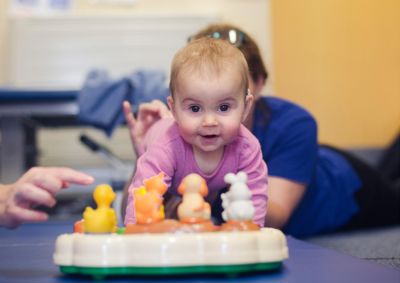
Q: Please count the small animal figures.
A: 4